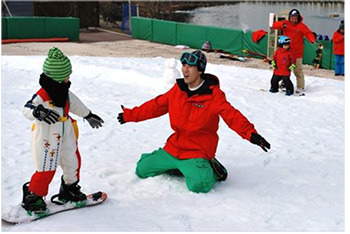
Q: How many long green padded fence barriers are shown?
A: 2